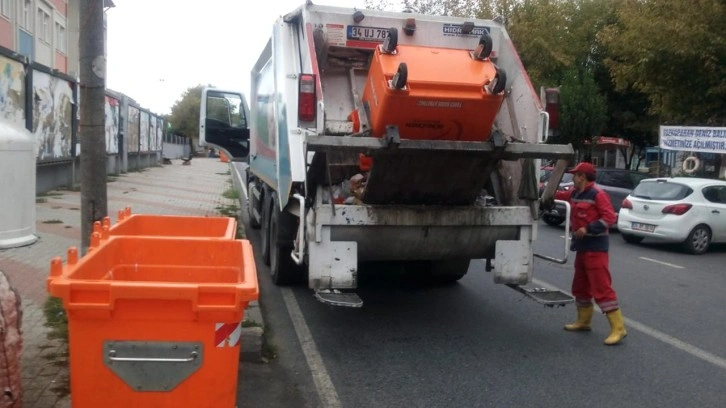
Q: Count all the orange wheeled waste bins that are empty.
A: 2